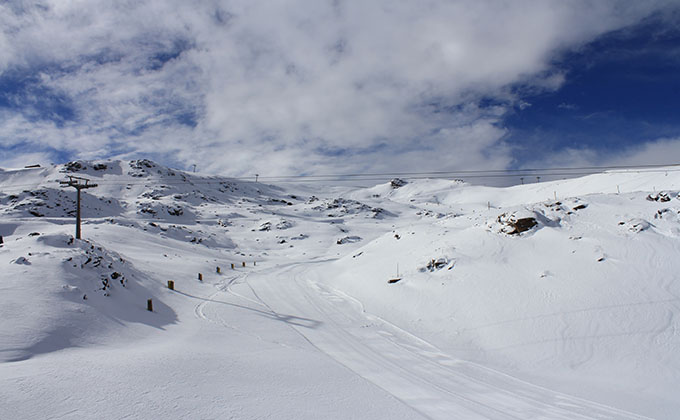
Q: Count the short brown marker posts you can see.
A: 7